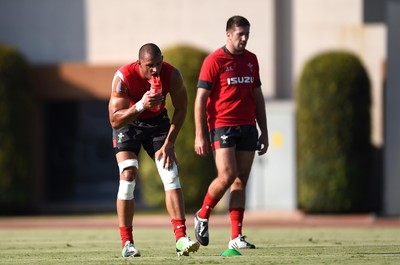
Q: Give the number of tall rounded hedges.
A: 3